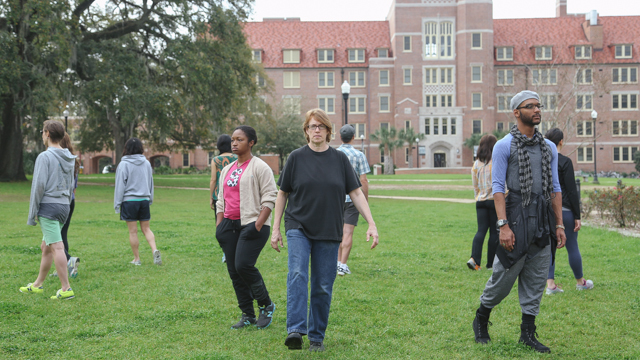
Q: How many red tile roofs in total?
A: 2